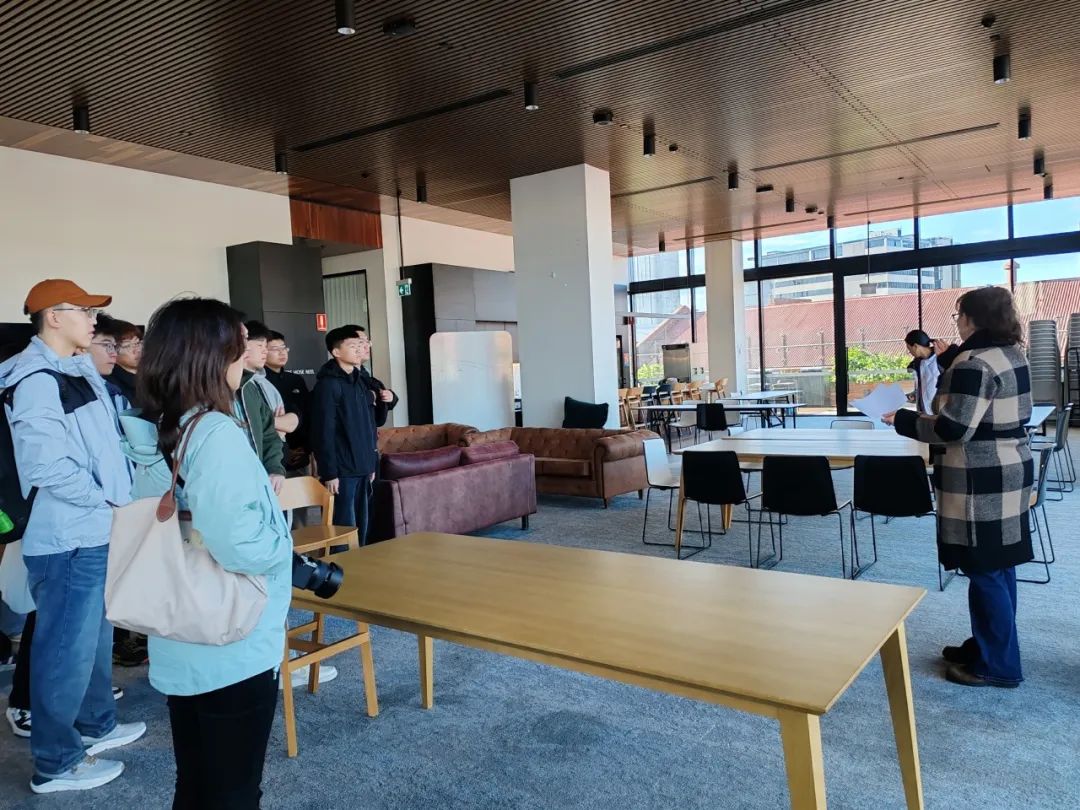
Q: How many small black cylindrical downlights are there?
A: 14